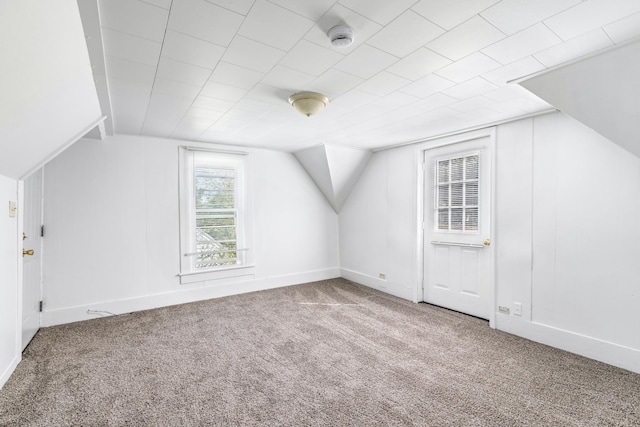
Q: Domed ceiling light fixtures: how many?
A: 1